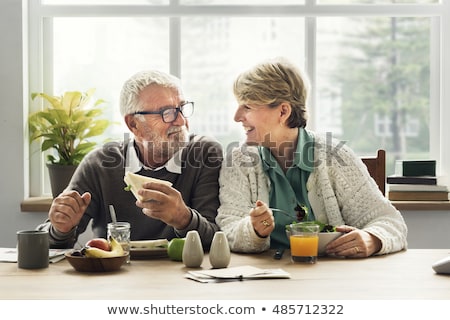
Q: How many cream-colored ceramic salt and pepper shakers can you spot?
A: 2